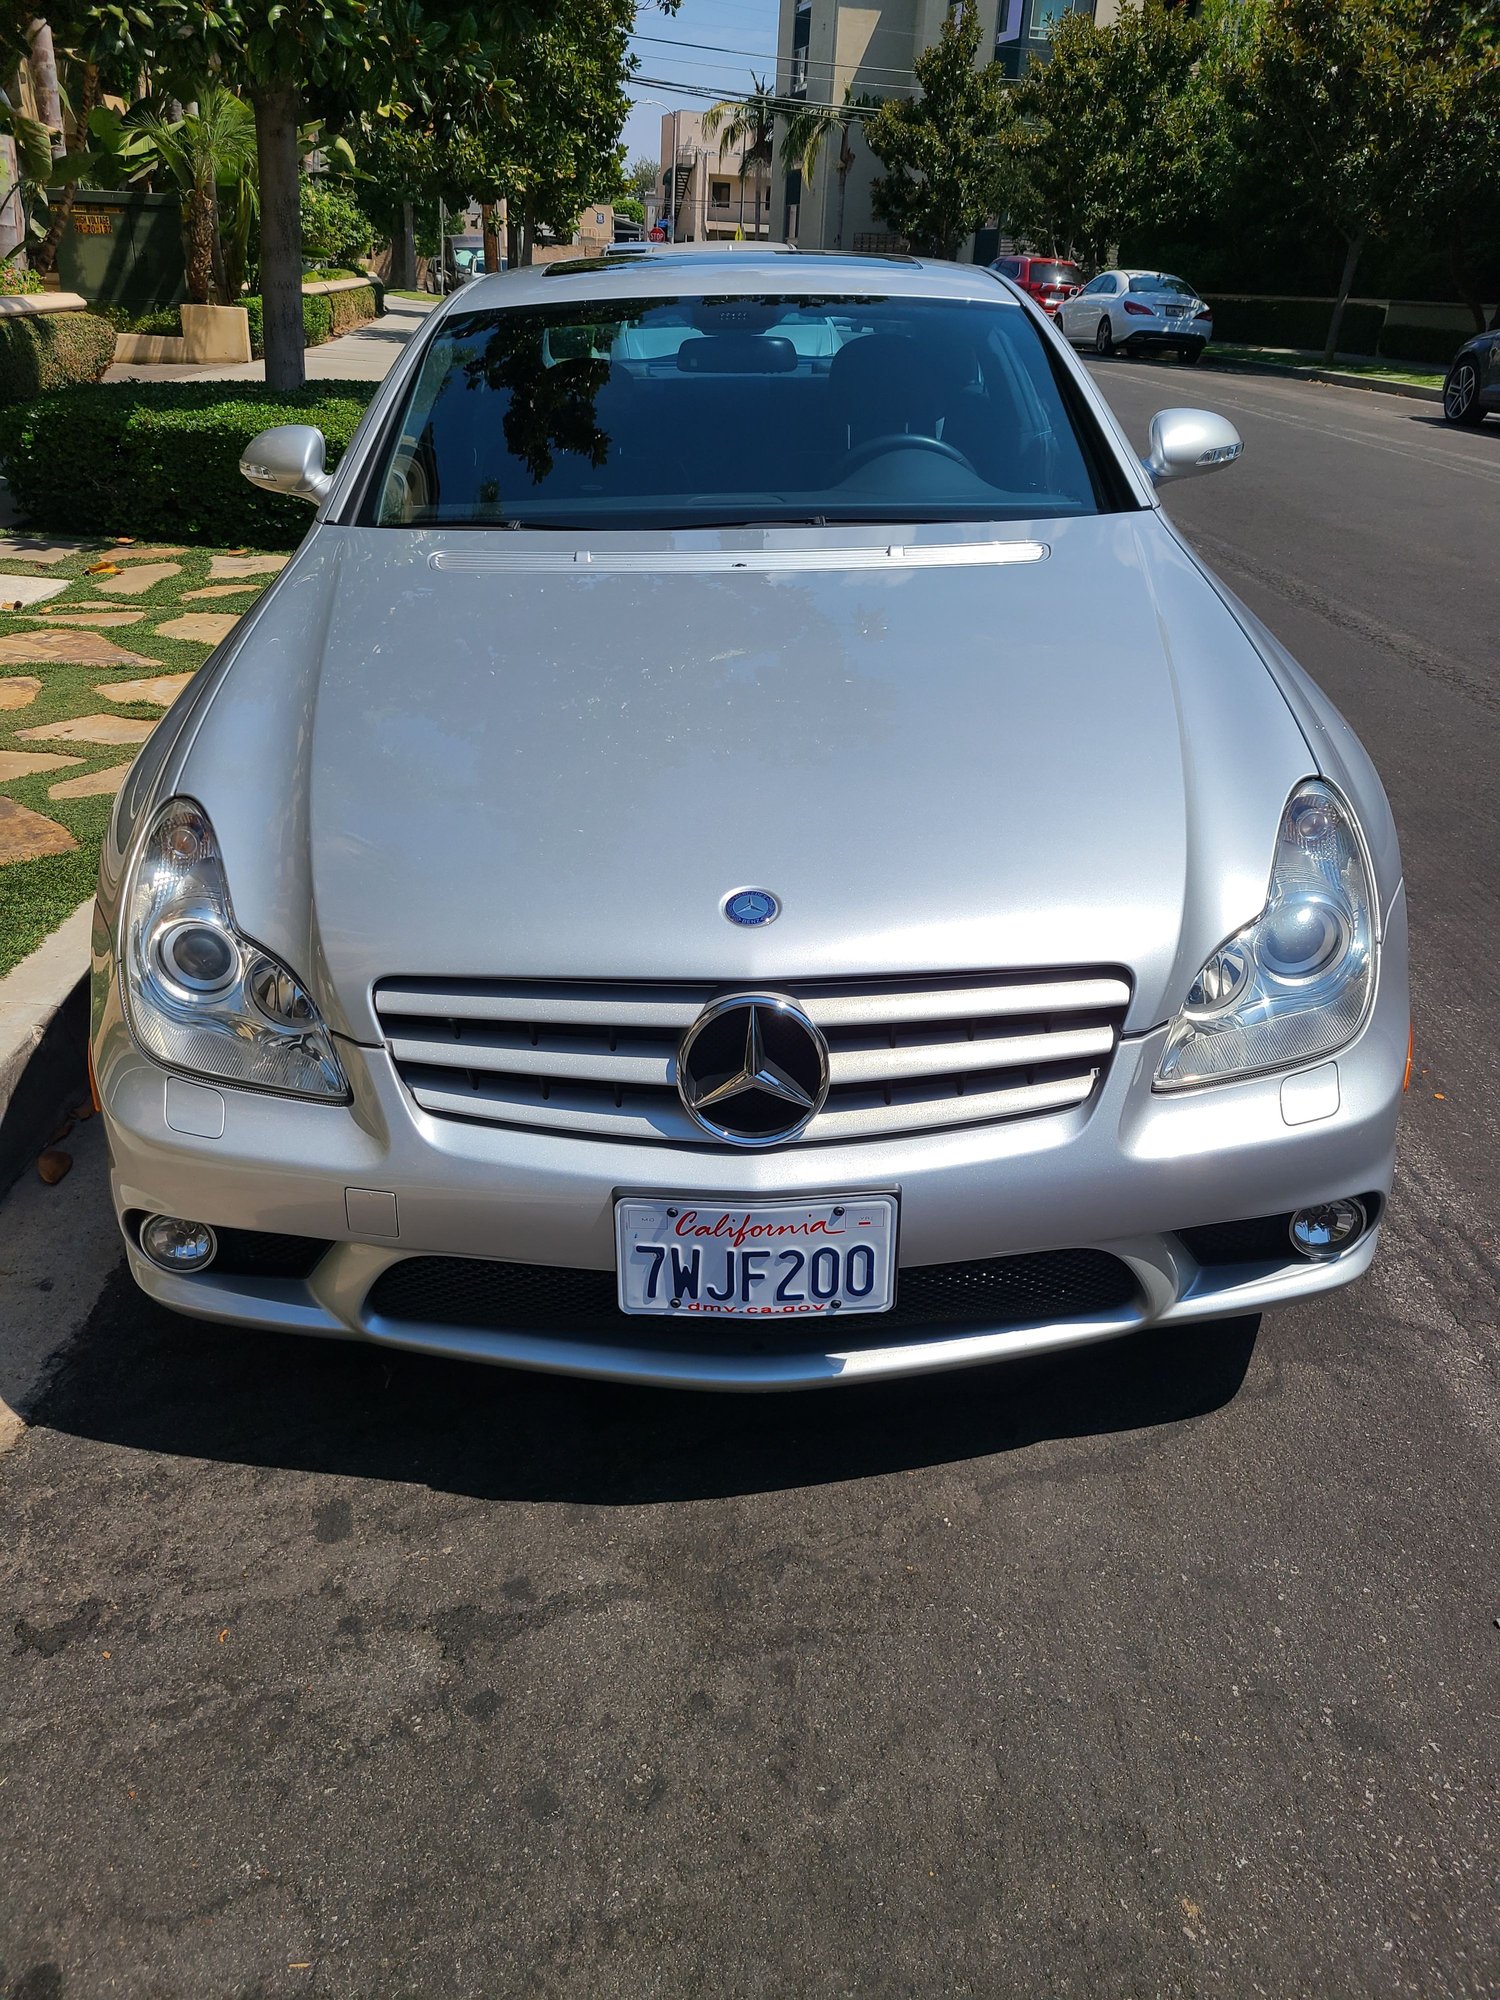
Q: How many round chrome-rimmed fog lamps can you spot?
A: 2